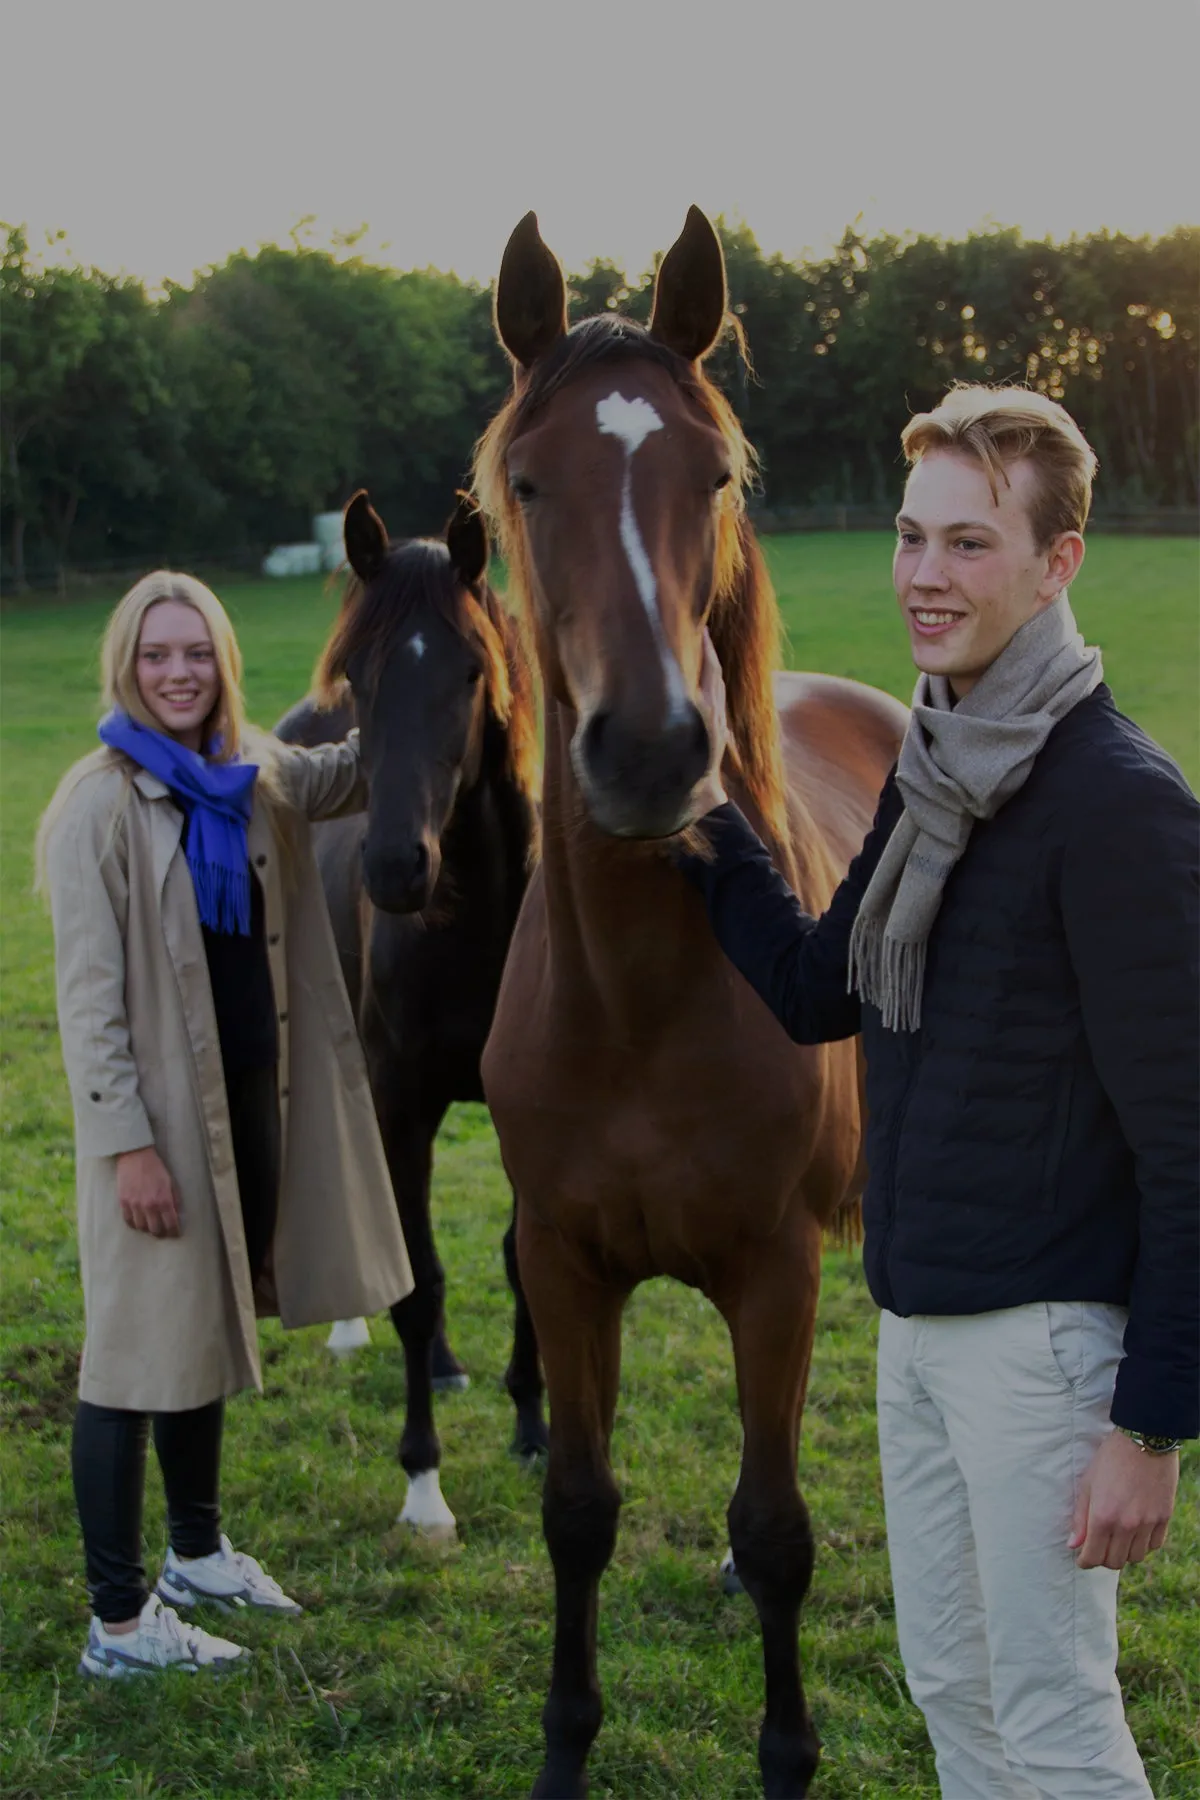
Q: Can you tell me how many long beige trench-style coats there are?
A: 1